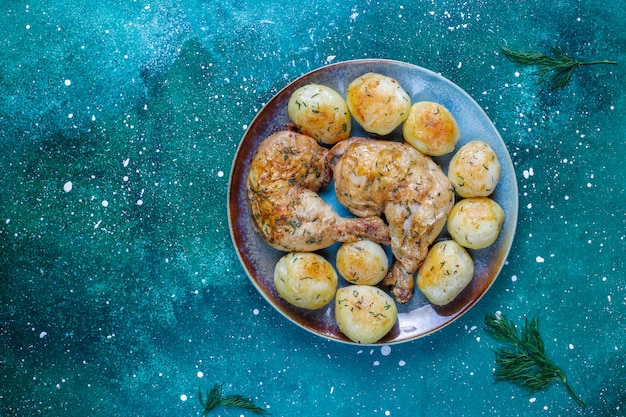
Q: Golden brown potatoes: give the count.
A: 9